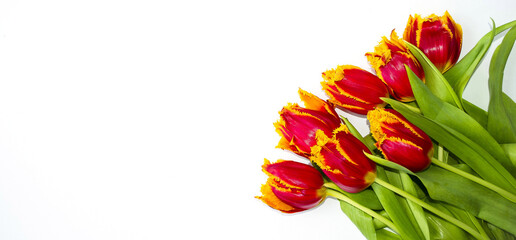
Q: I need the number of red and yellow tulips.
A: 7